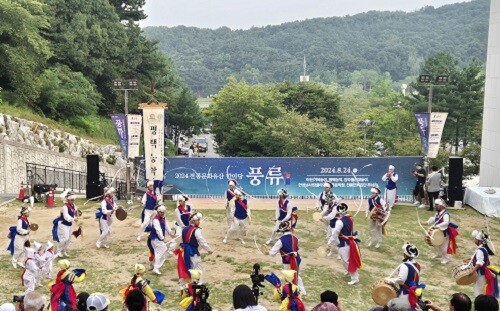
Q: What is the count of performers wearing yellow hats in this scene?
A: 4